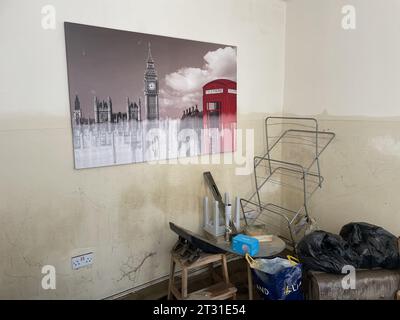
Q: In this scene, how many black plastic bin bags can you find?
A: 2